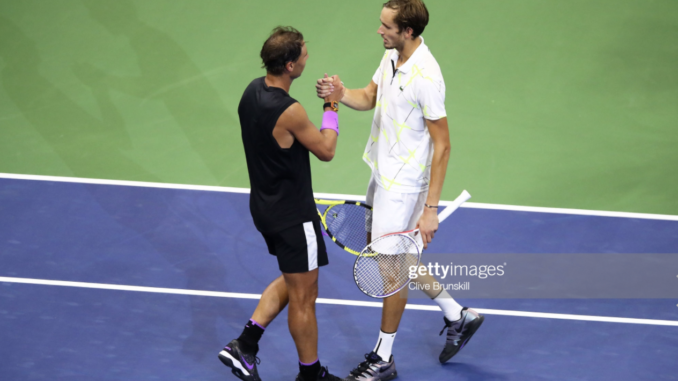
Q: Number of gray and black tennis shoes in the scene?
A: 2